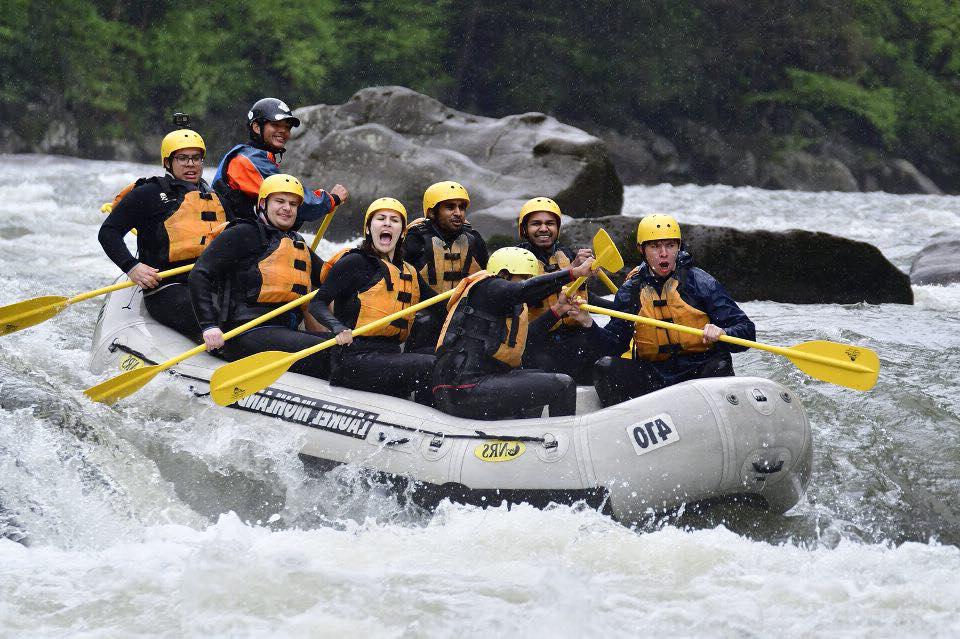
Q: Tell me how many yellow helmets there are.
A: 7